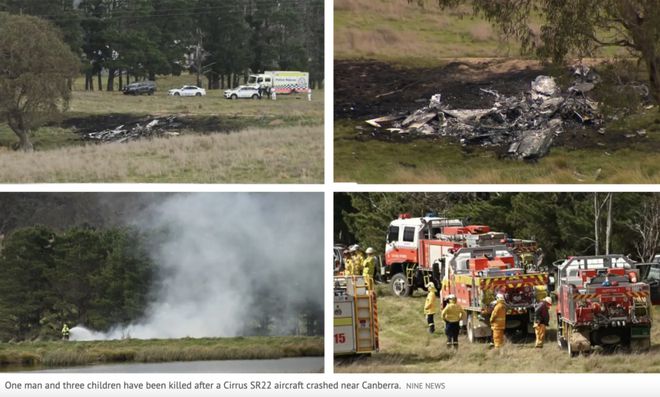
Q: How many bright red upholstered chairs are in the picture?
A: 0